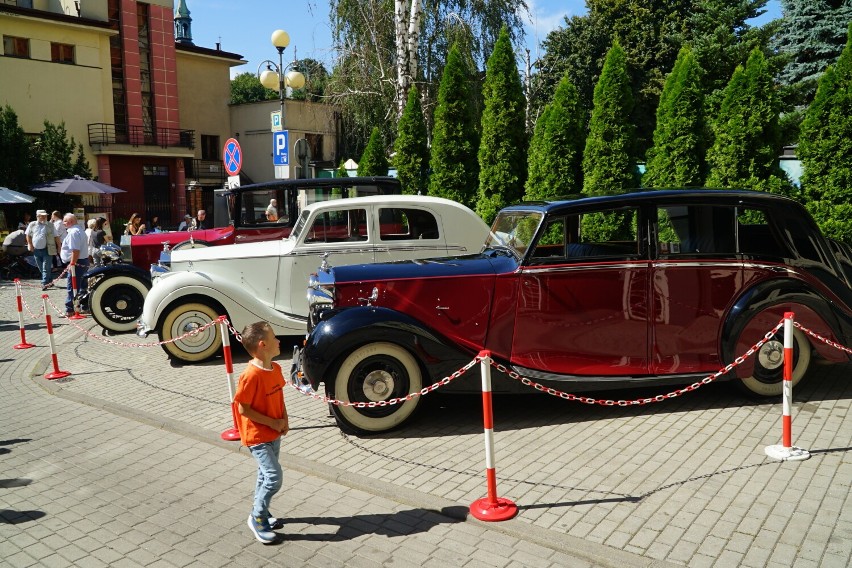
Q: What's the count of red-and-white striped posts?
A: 6